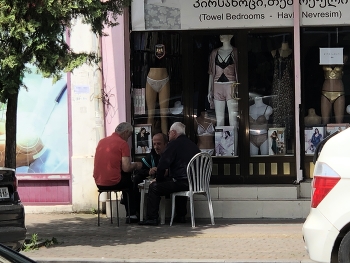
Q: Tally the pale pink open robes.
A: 1